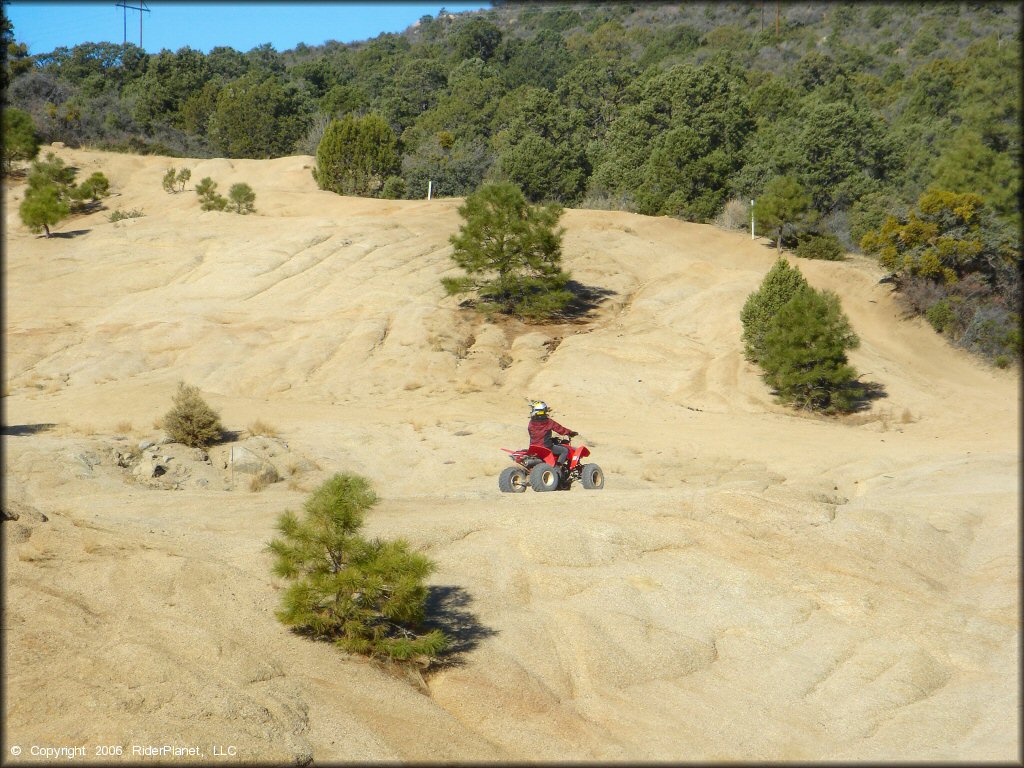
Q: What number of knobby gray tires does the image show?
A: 3